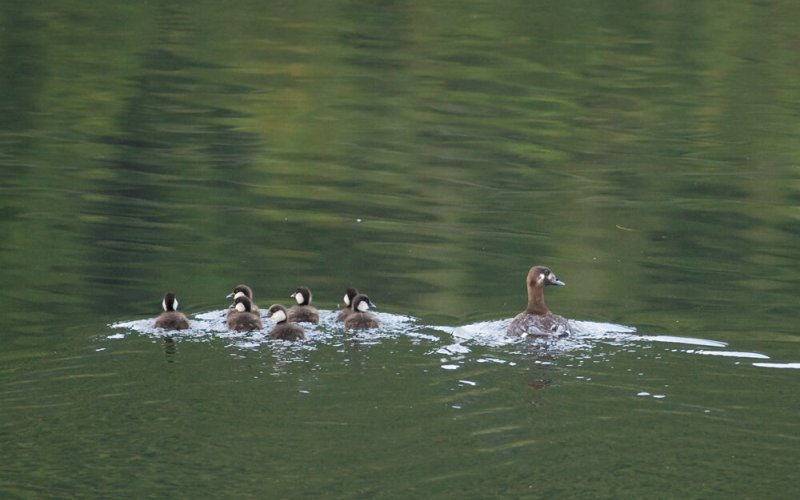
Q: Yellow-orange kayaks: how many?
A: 0